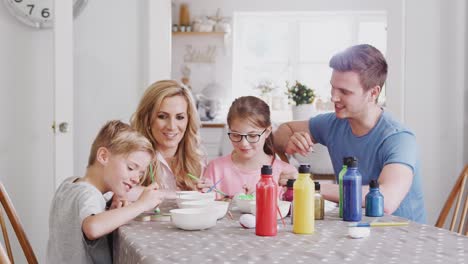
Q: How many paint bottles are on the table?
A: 7